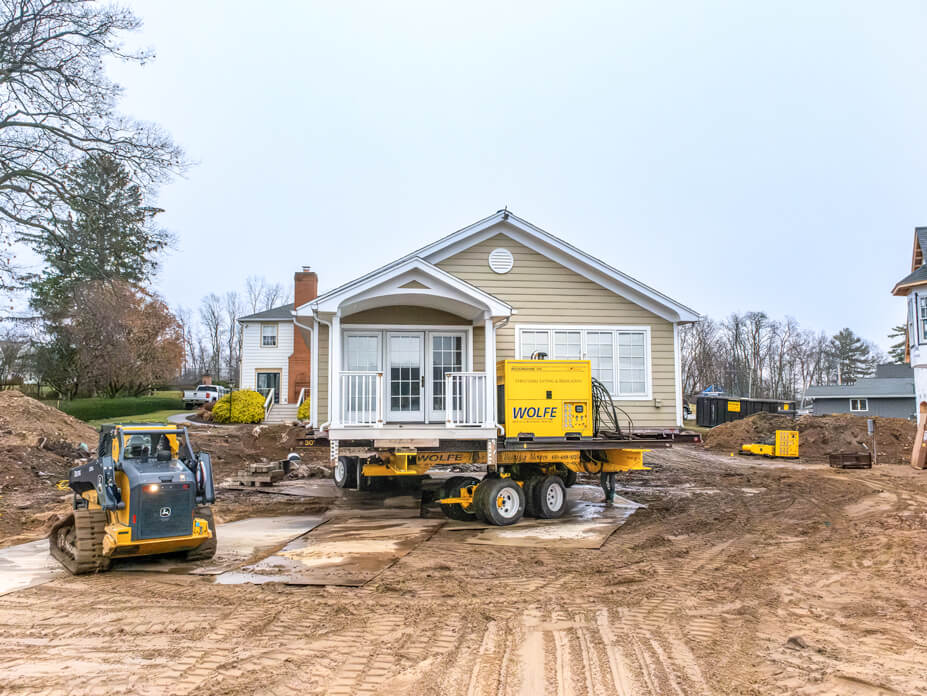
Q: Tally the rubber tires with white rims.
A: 3